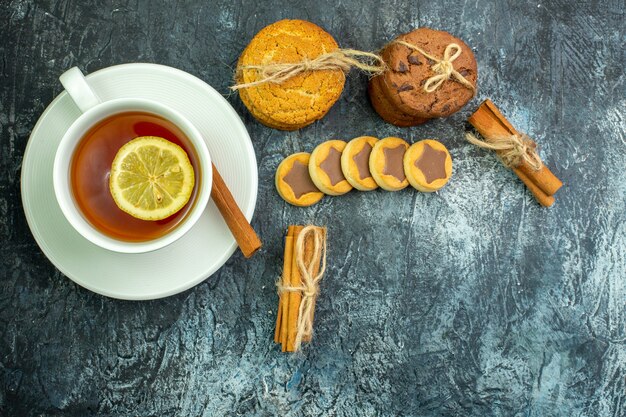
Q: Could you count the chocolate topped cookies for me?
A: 5